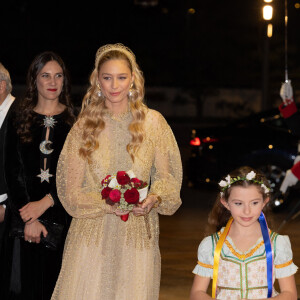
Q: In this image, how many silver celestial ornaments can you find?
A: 3